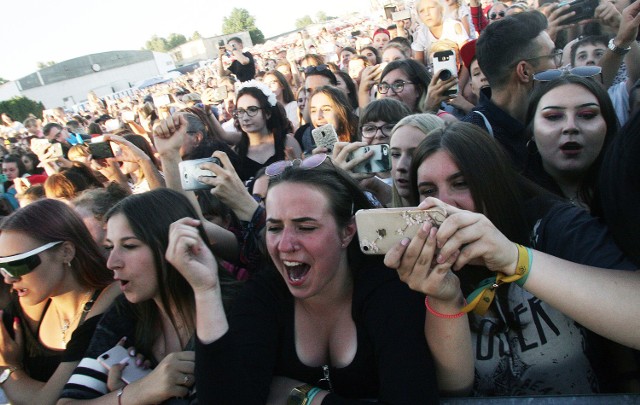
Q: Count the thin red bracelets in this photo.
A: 2